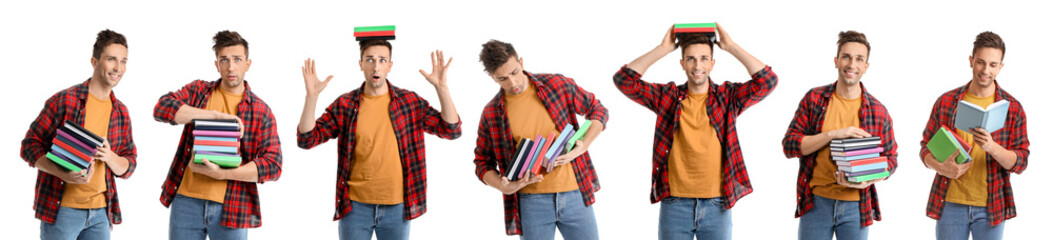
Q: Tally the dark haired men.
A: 7